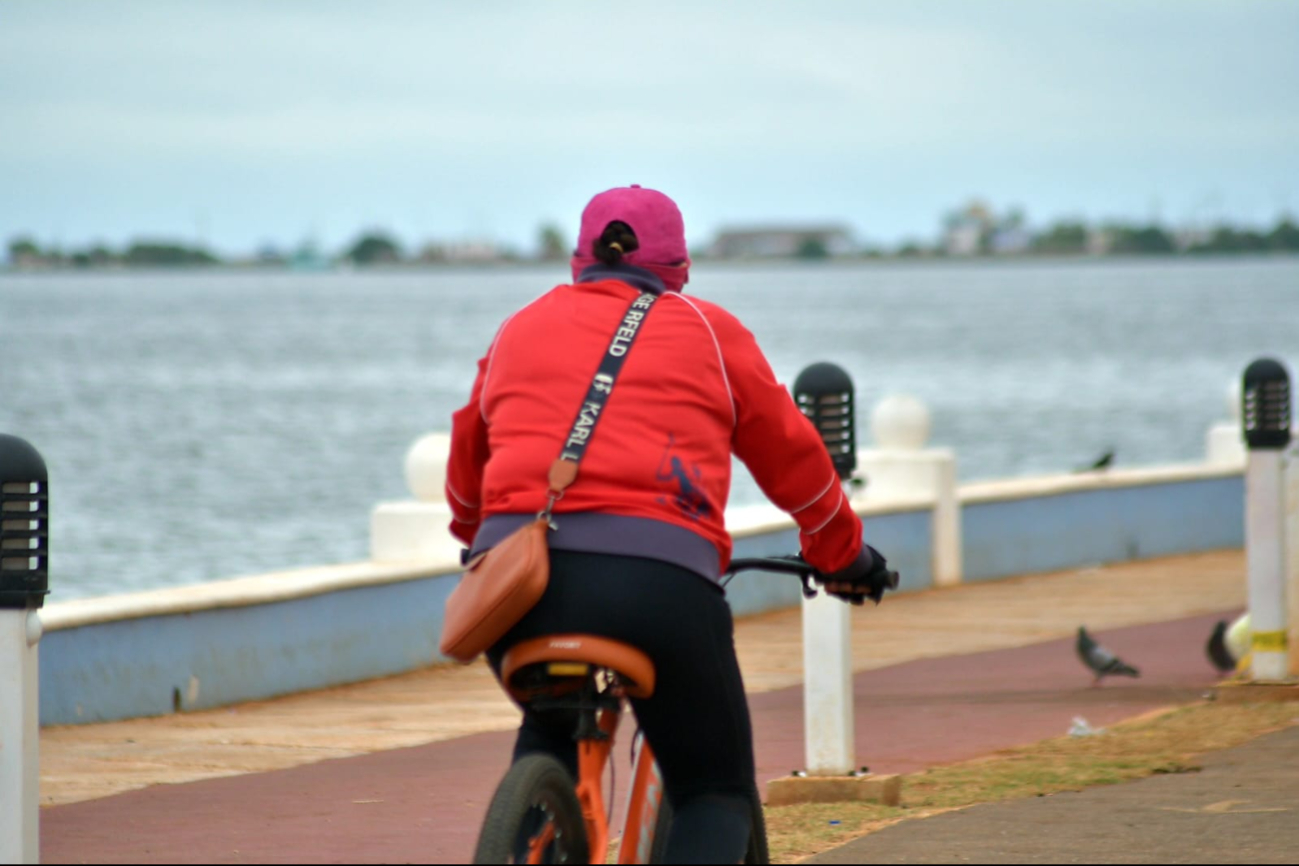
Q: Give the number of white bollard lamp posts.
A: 3